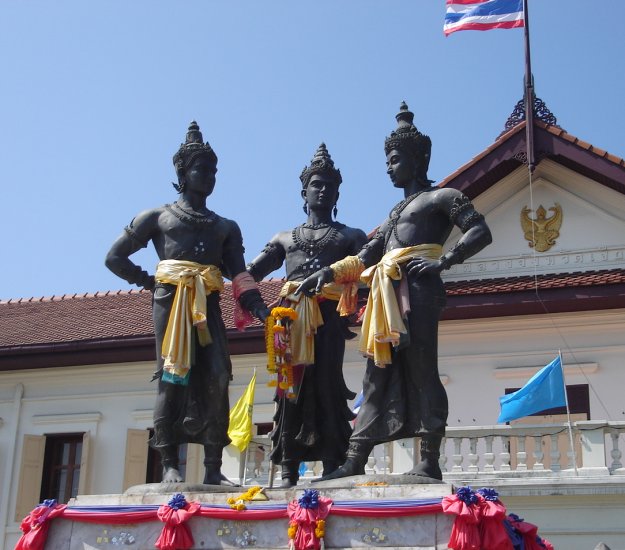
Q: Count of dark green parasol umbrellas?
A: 0